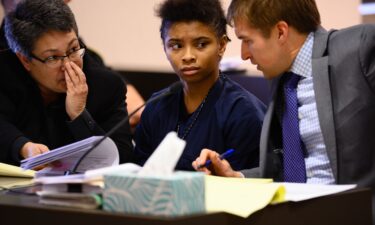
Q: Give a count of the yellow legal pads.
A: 2